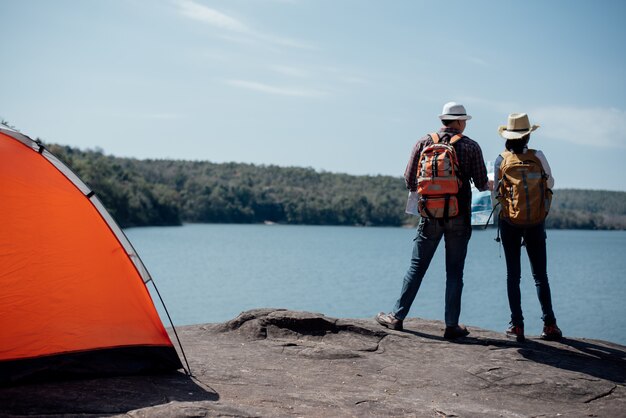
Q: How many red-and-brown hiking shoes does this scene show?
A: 2